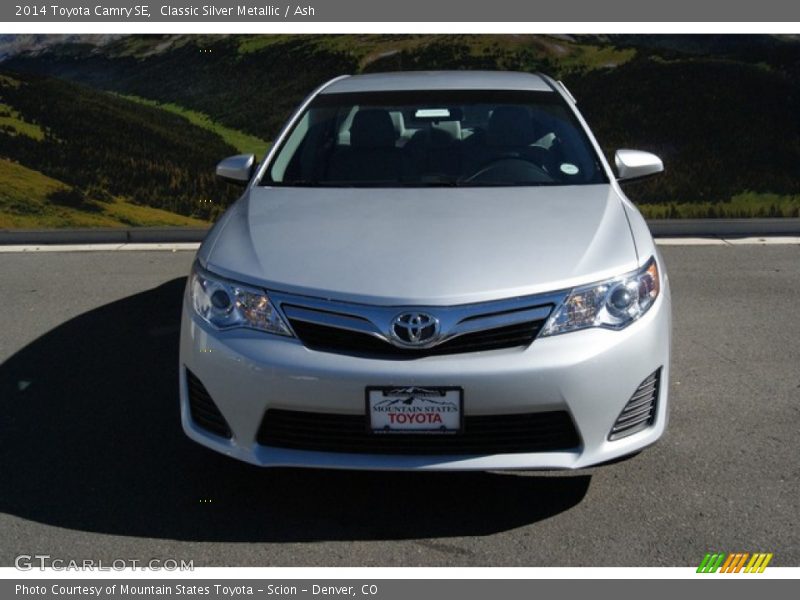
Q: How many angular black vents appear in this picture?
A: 2